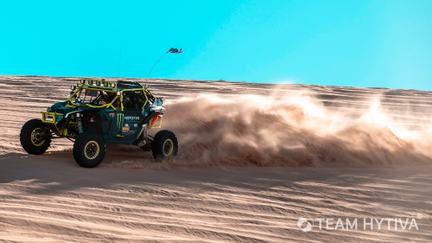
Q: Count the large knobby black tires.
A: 3